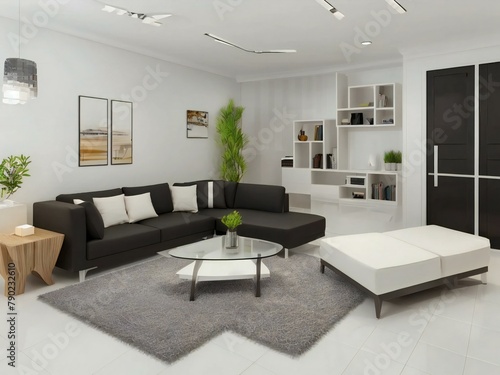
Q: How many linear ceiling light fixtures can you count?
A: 4